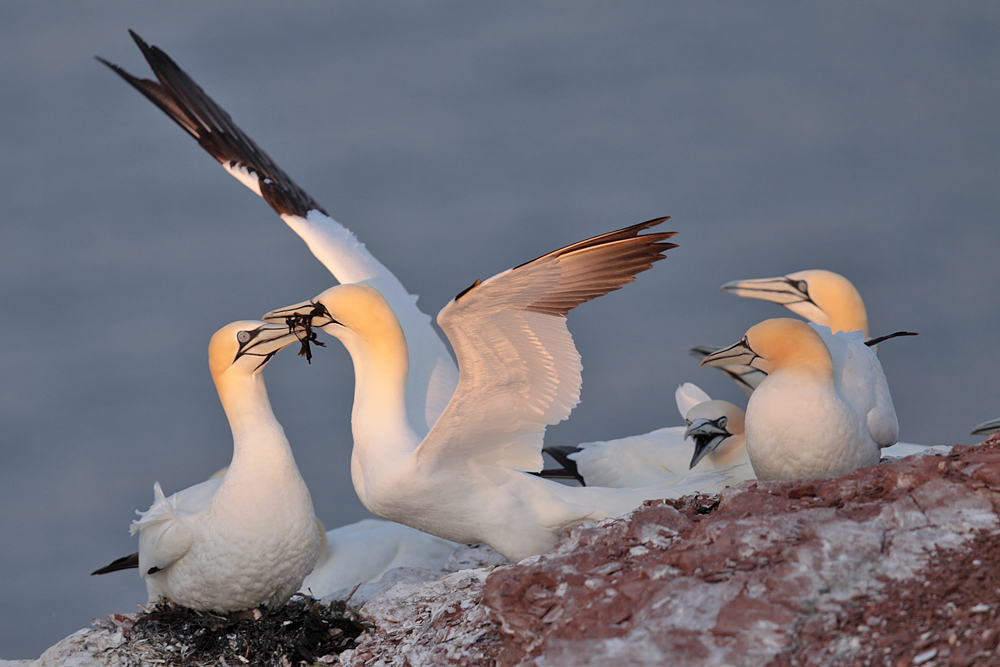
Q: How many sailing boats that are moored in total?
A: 0